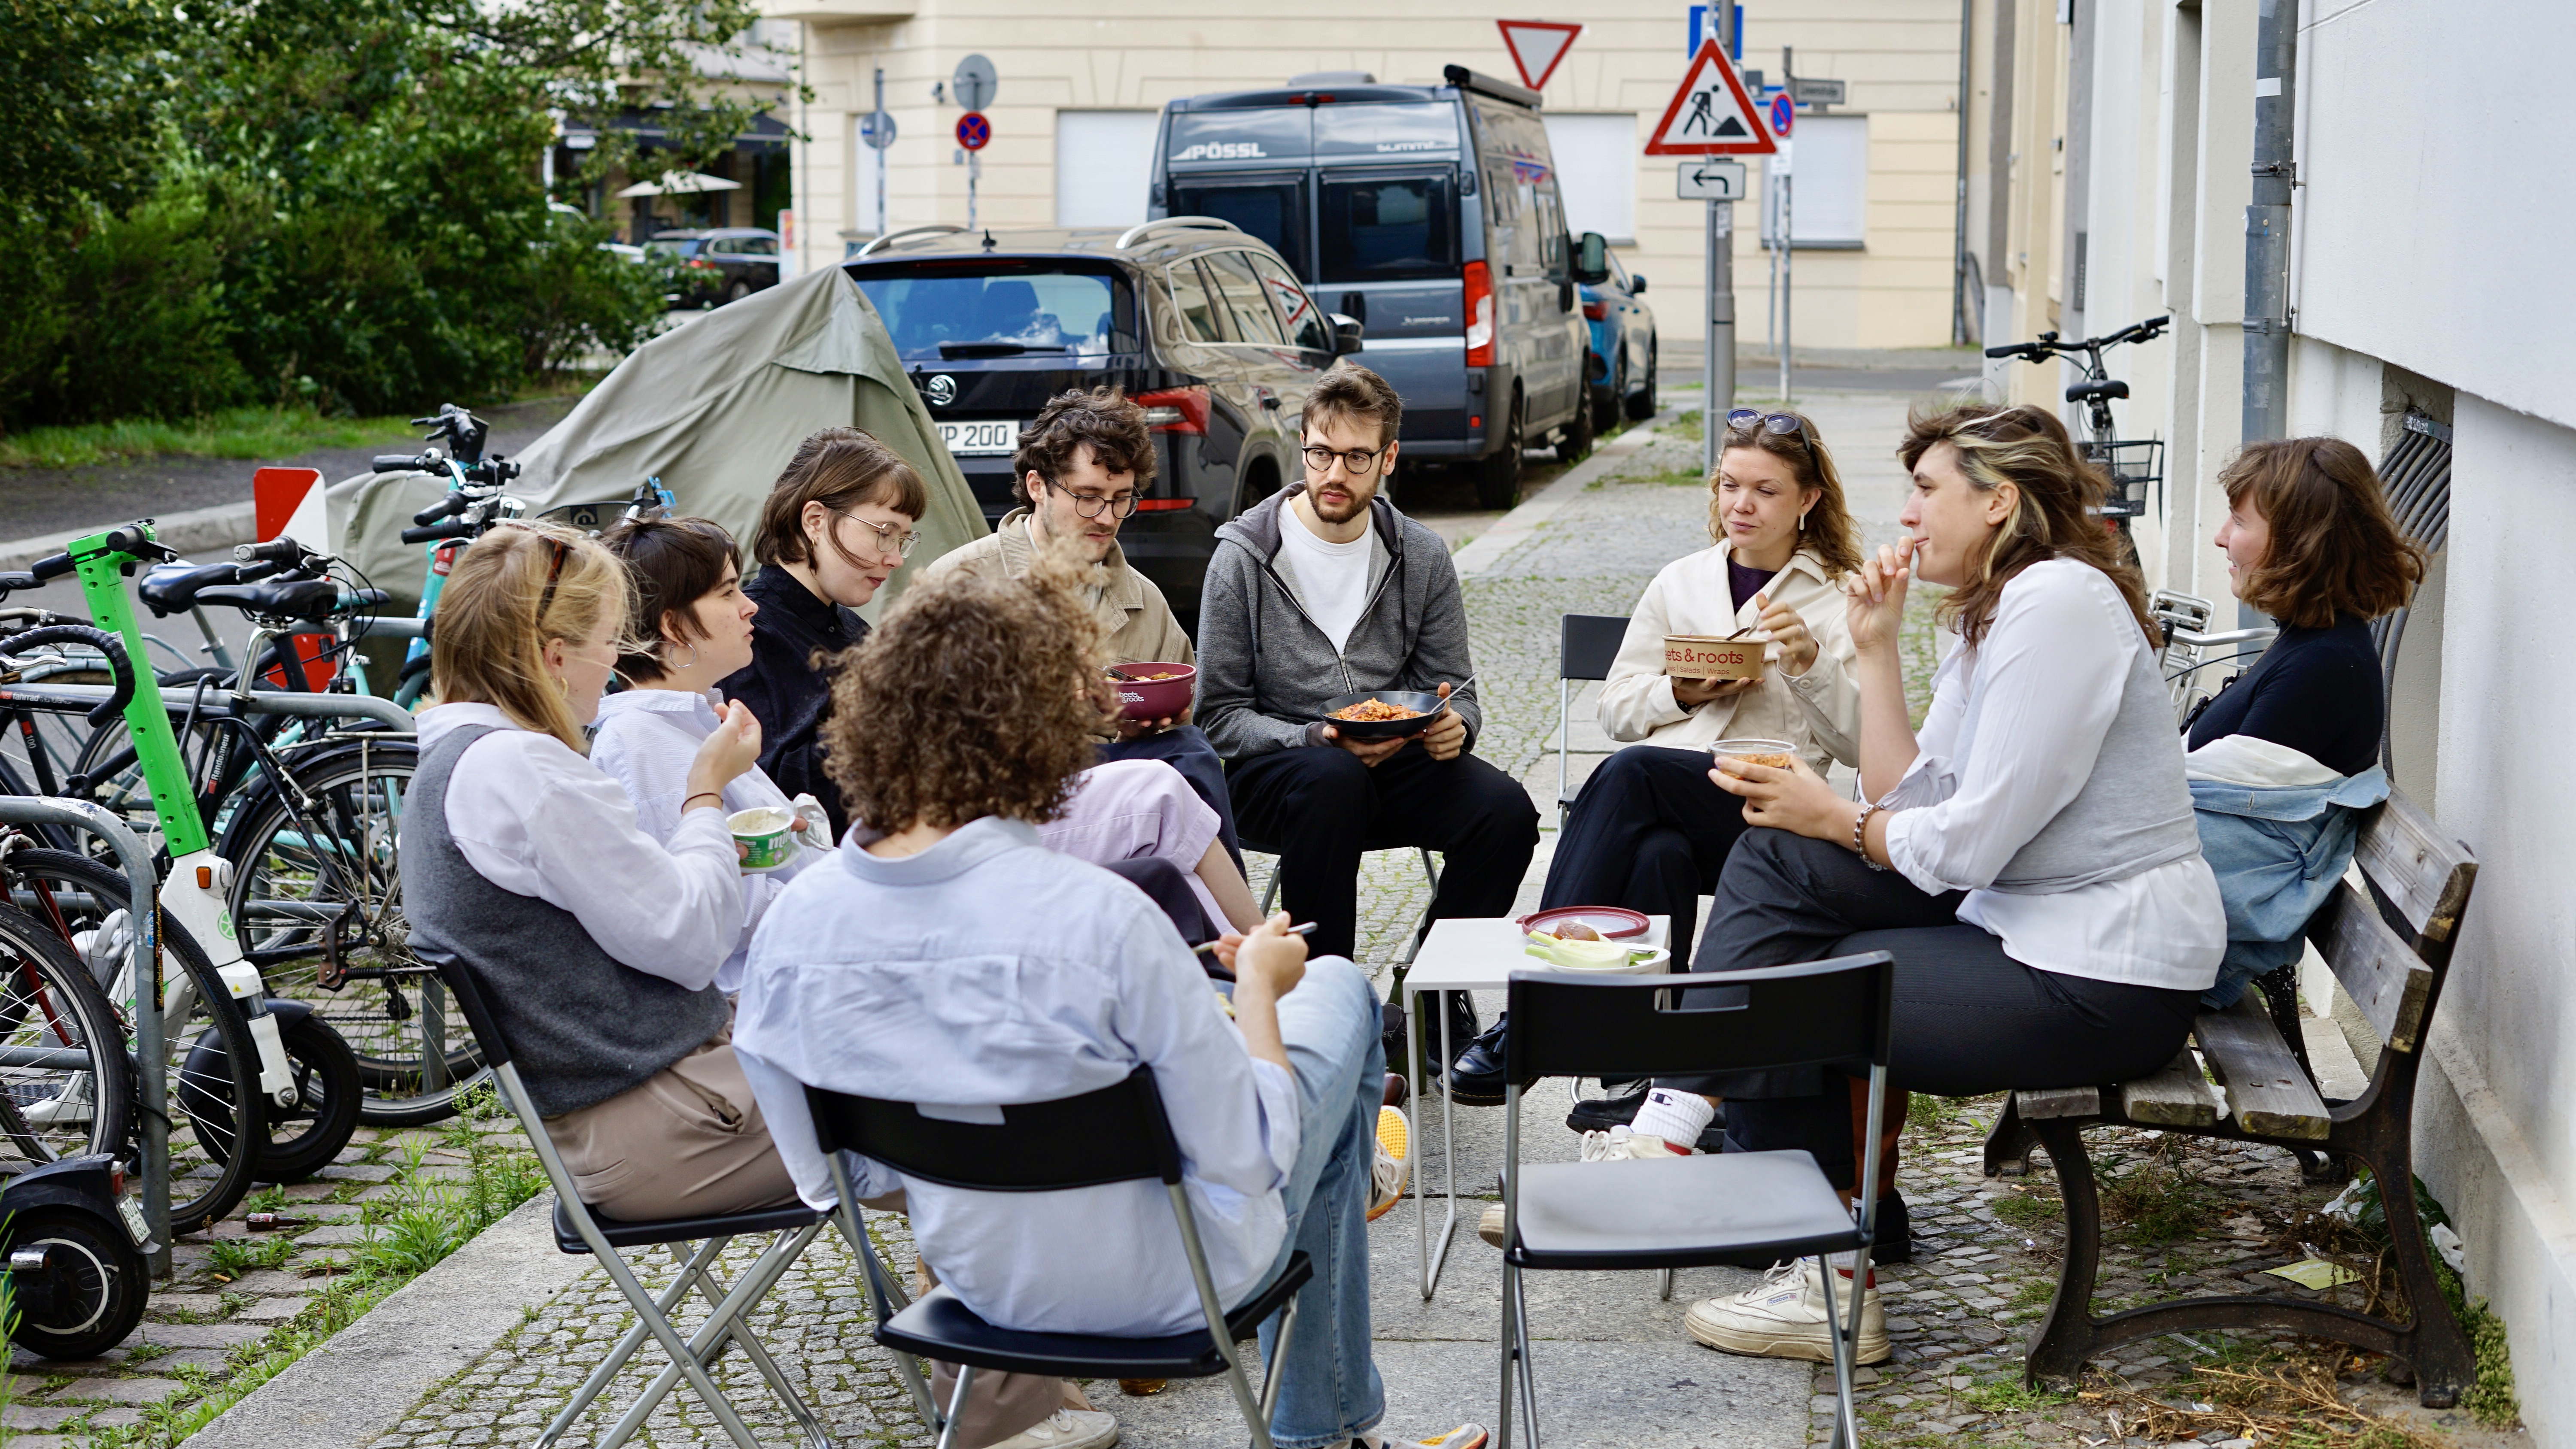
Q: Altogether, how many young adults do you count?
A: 9